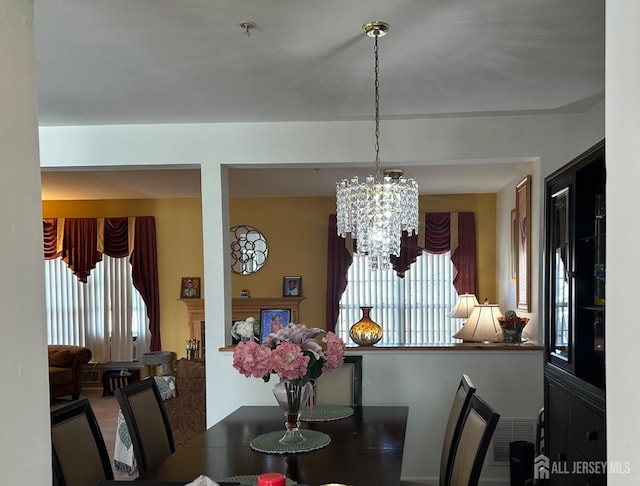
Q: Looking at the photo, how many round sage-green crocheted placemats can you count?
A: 3